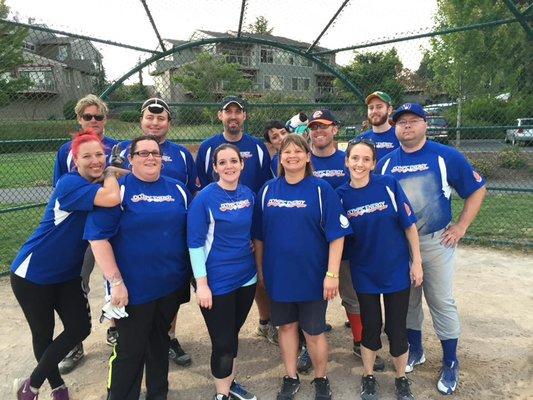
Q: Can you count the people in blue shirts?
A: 12